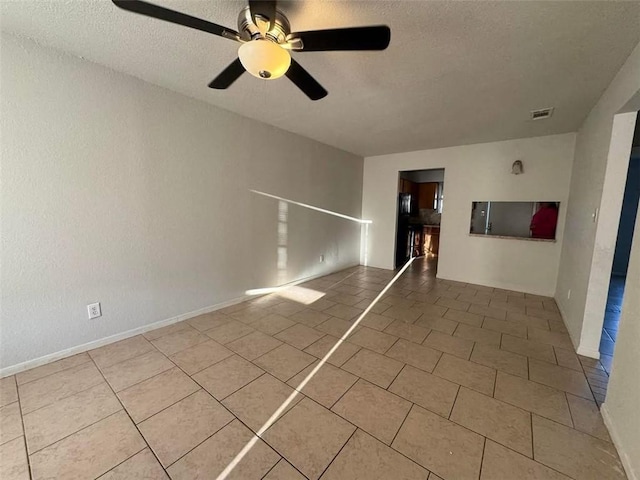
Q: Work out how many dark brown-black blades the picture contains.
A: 5